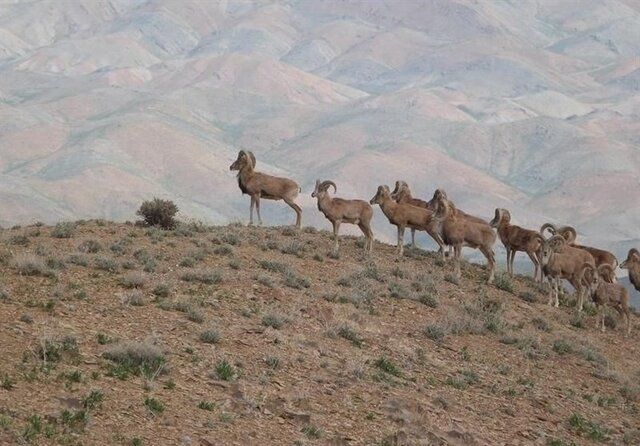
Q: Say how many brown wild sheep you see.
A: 11